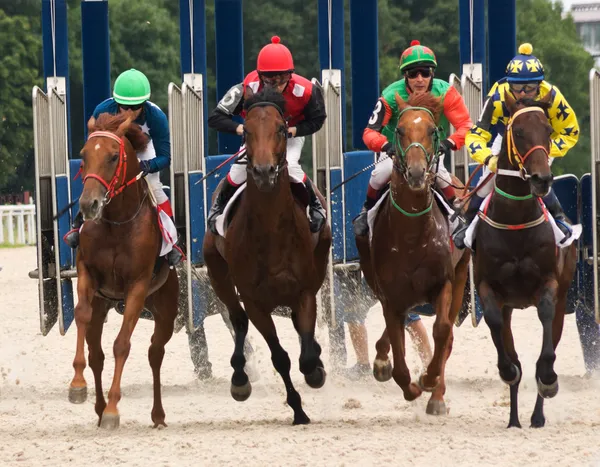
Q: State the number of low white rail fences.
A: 1